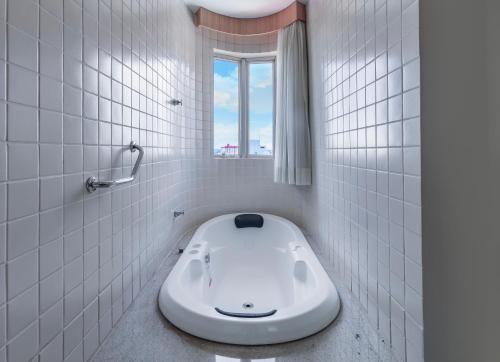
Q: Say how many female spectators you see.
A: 0